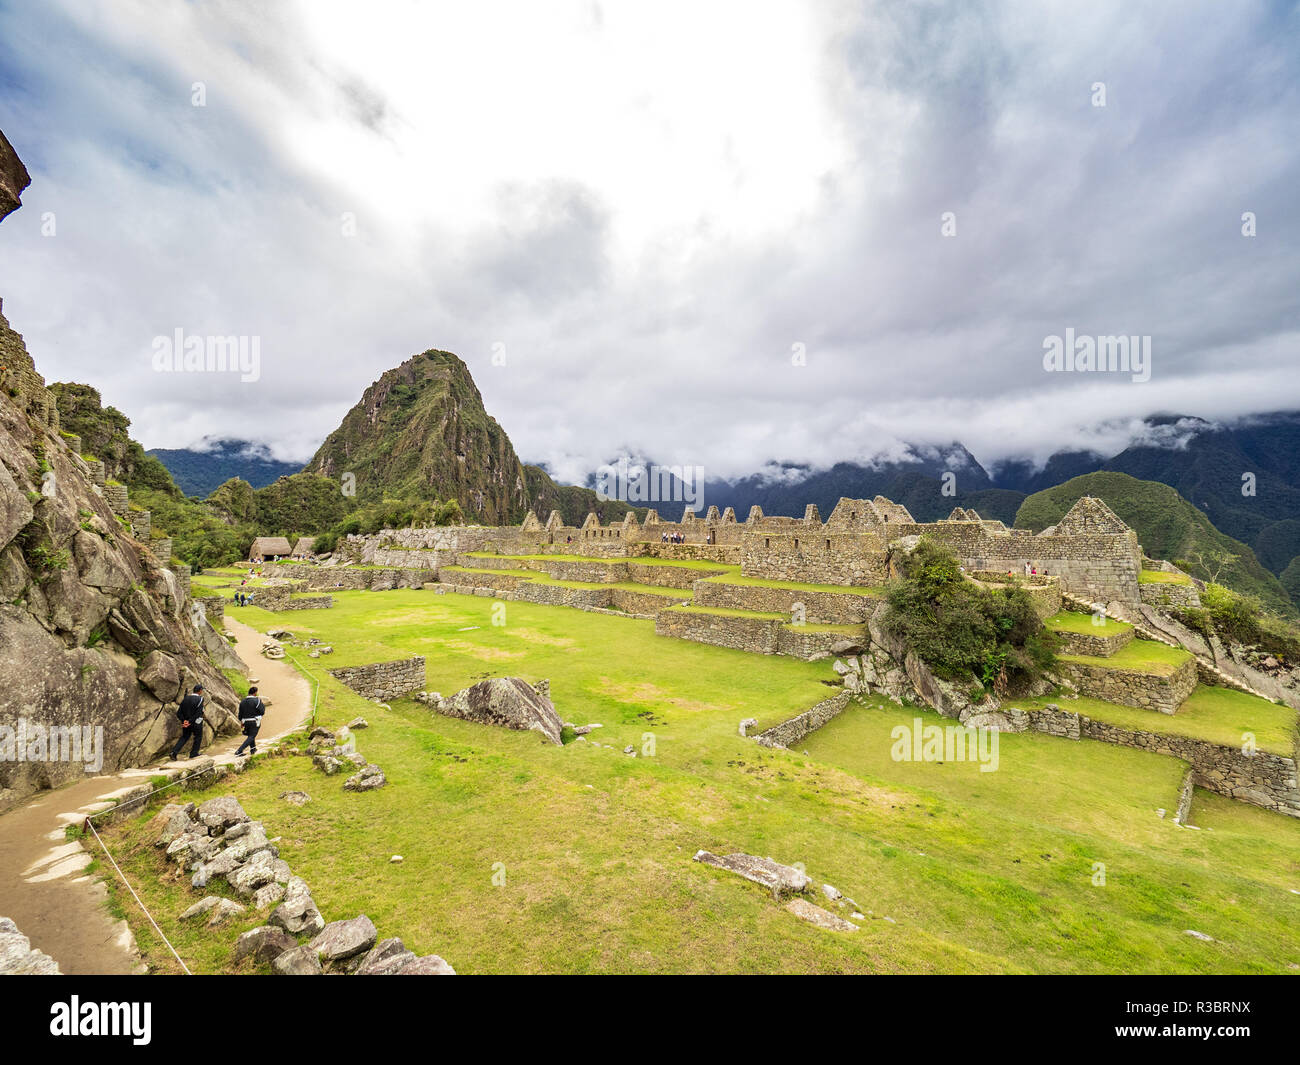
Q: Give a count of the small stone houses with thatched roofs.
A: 2